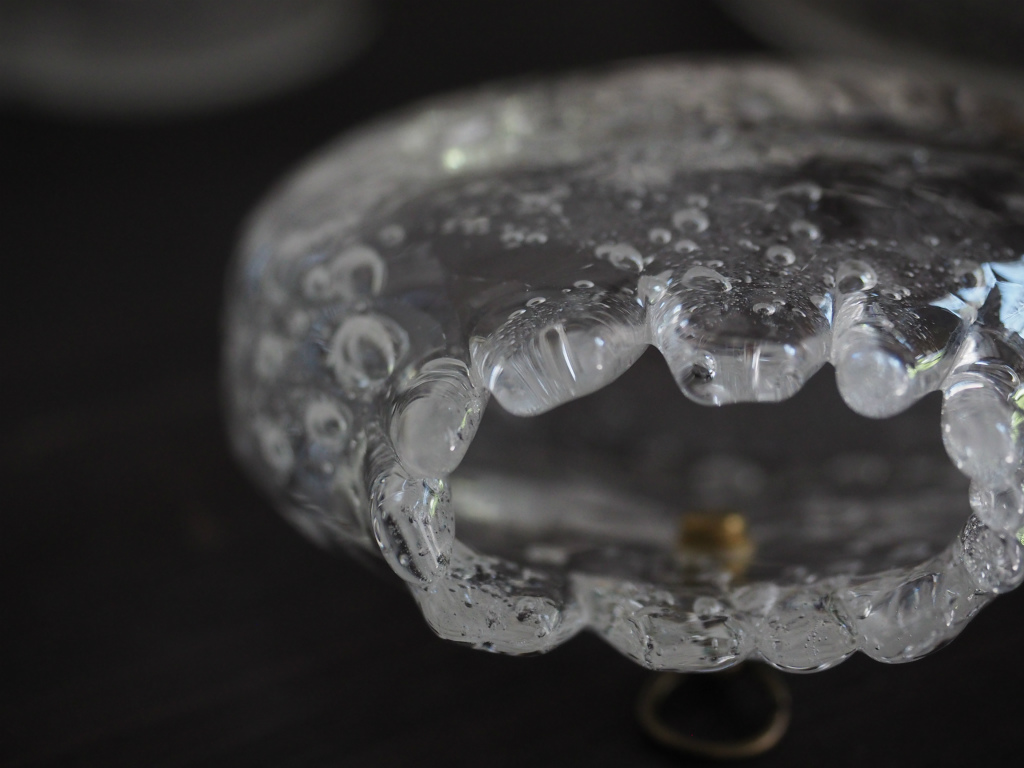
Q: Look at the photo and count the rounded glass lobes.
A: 12